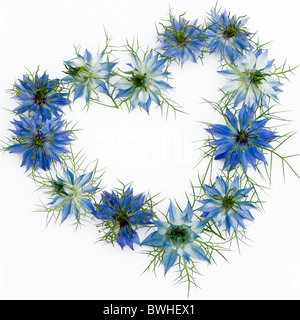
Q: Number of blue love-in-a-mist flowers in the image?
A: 12